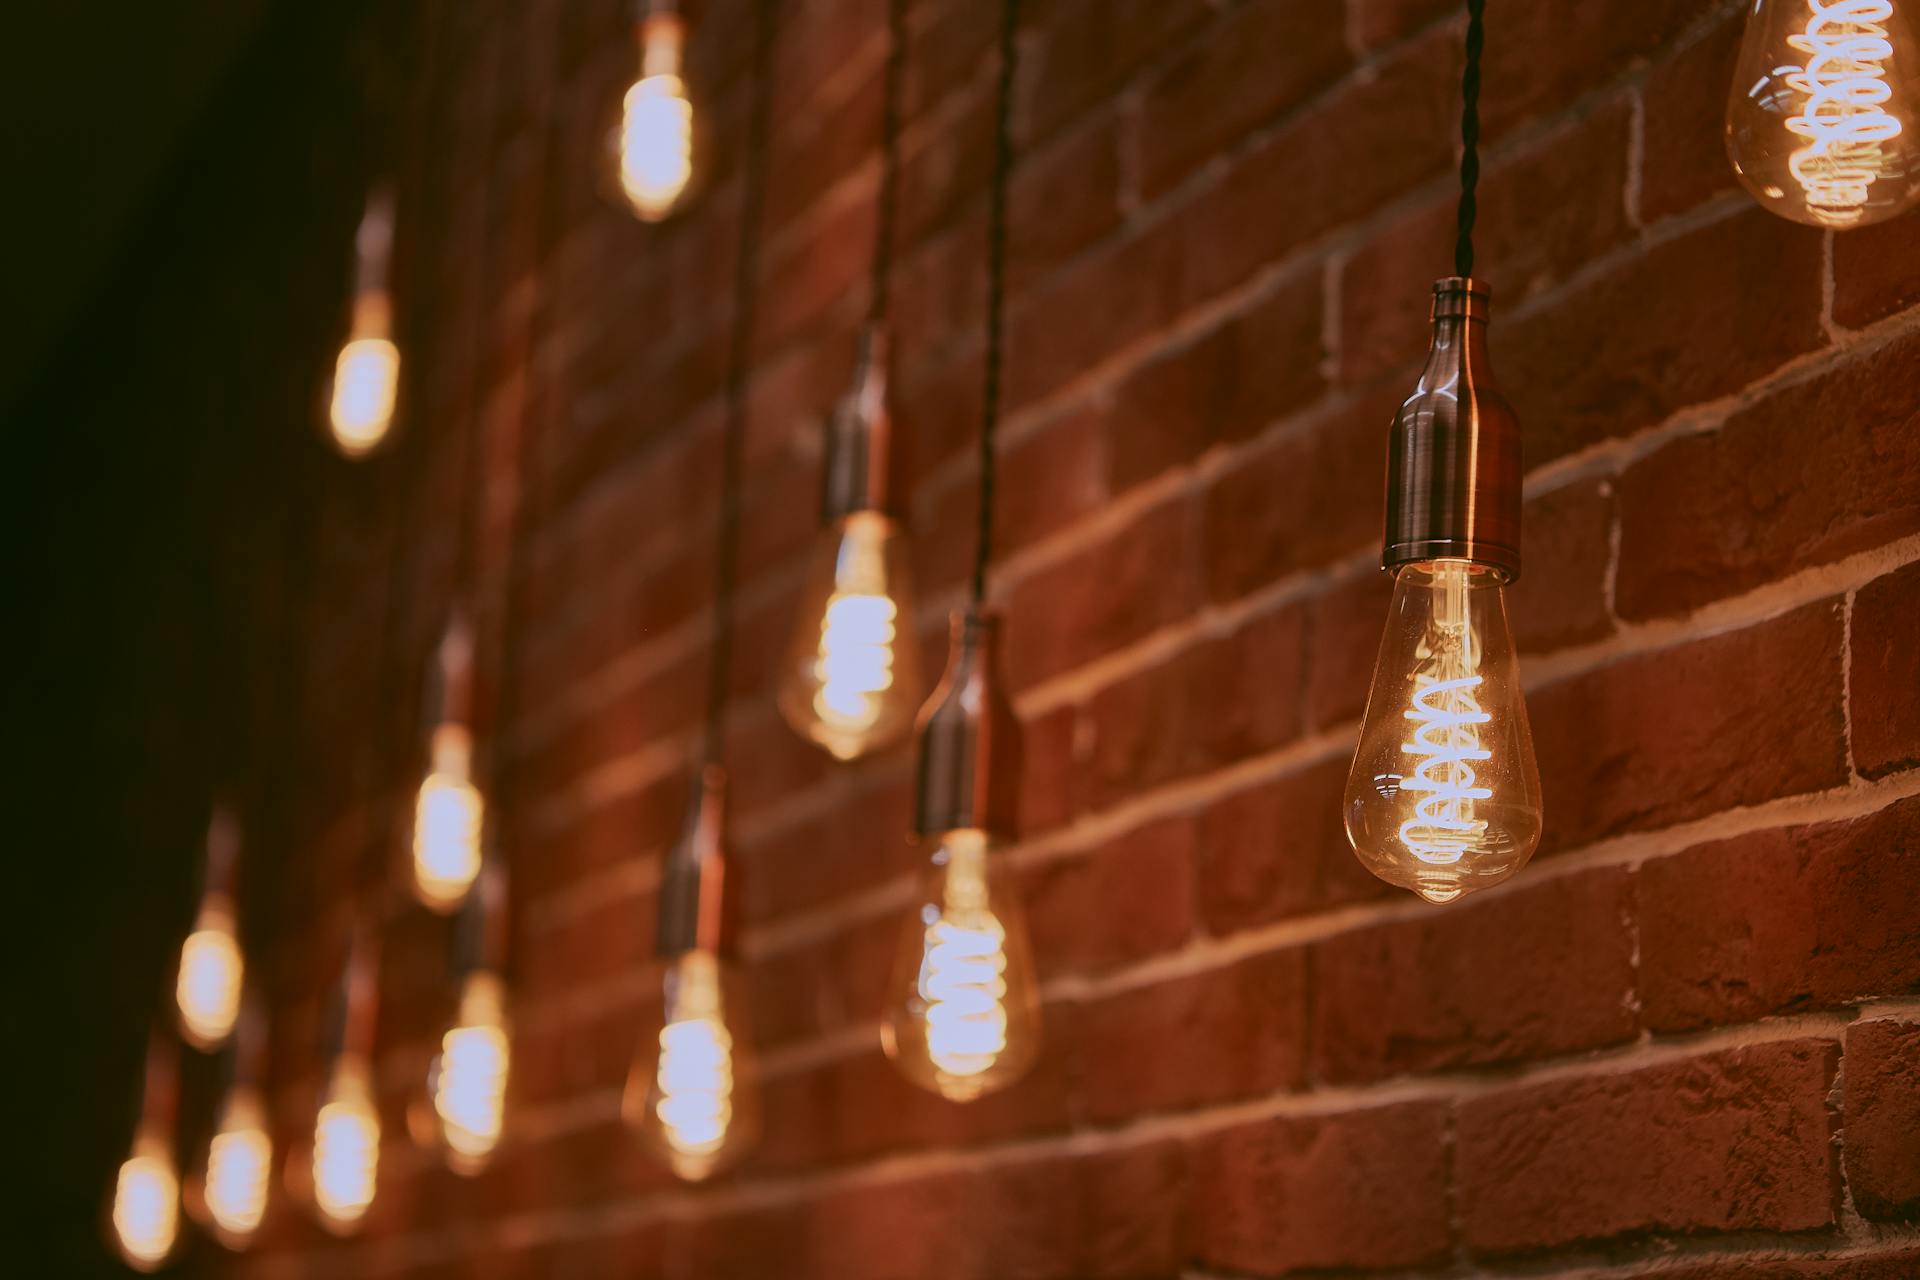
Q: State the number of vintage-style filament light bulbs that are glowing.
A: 13